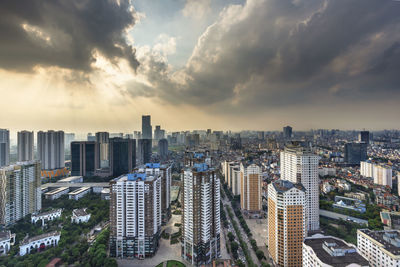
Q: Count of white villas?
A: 4